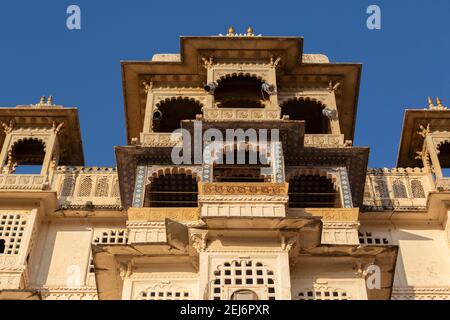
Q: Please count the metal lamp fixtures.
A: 4